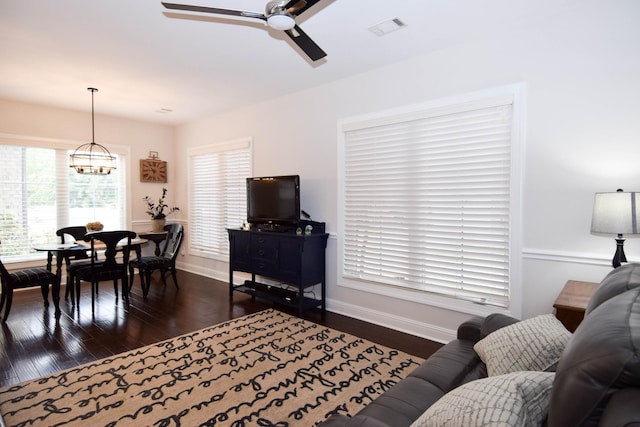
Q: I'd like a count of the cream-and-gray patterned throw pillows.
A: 2